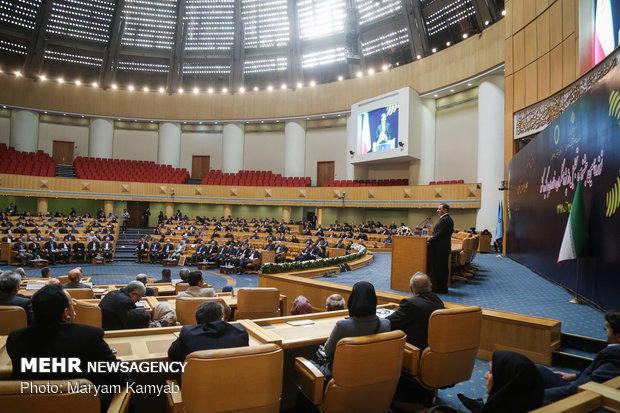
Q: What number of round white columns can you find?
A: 8